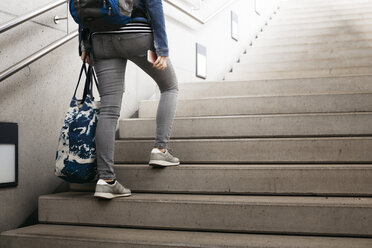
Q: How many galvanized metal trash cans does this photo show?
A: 0